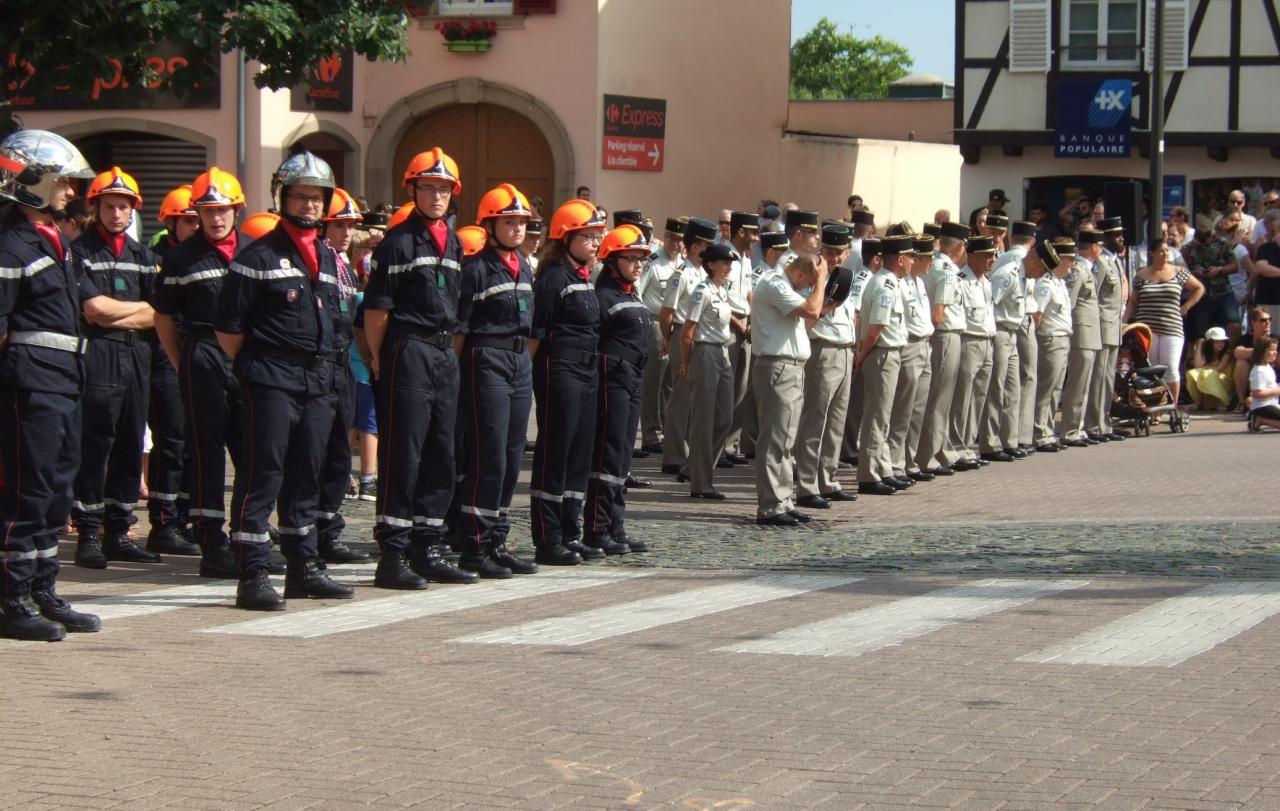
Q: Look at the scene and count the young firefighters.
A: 11